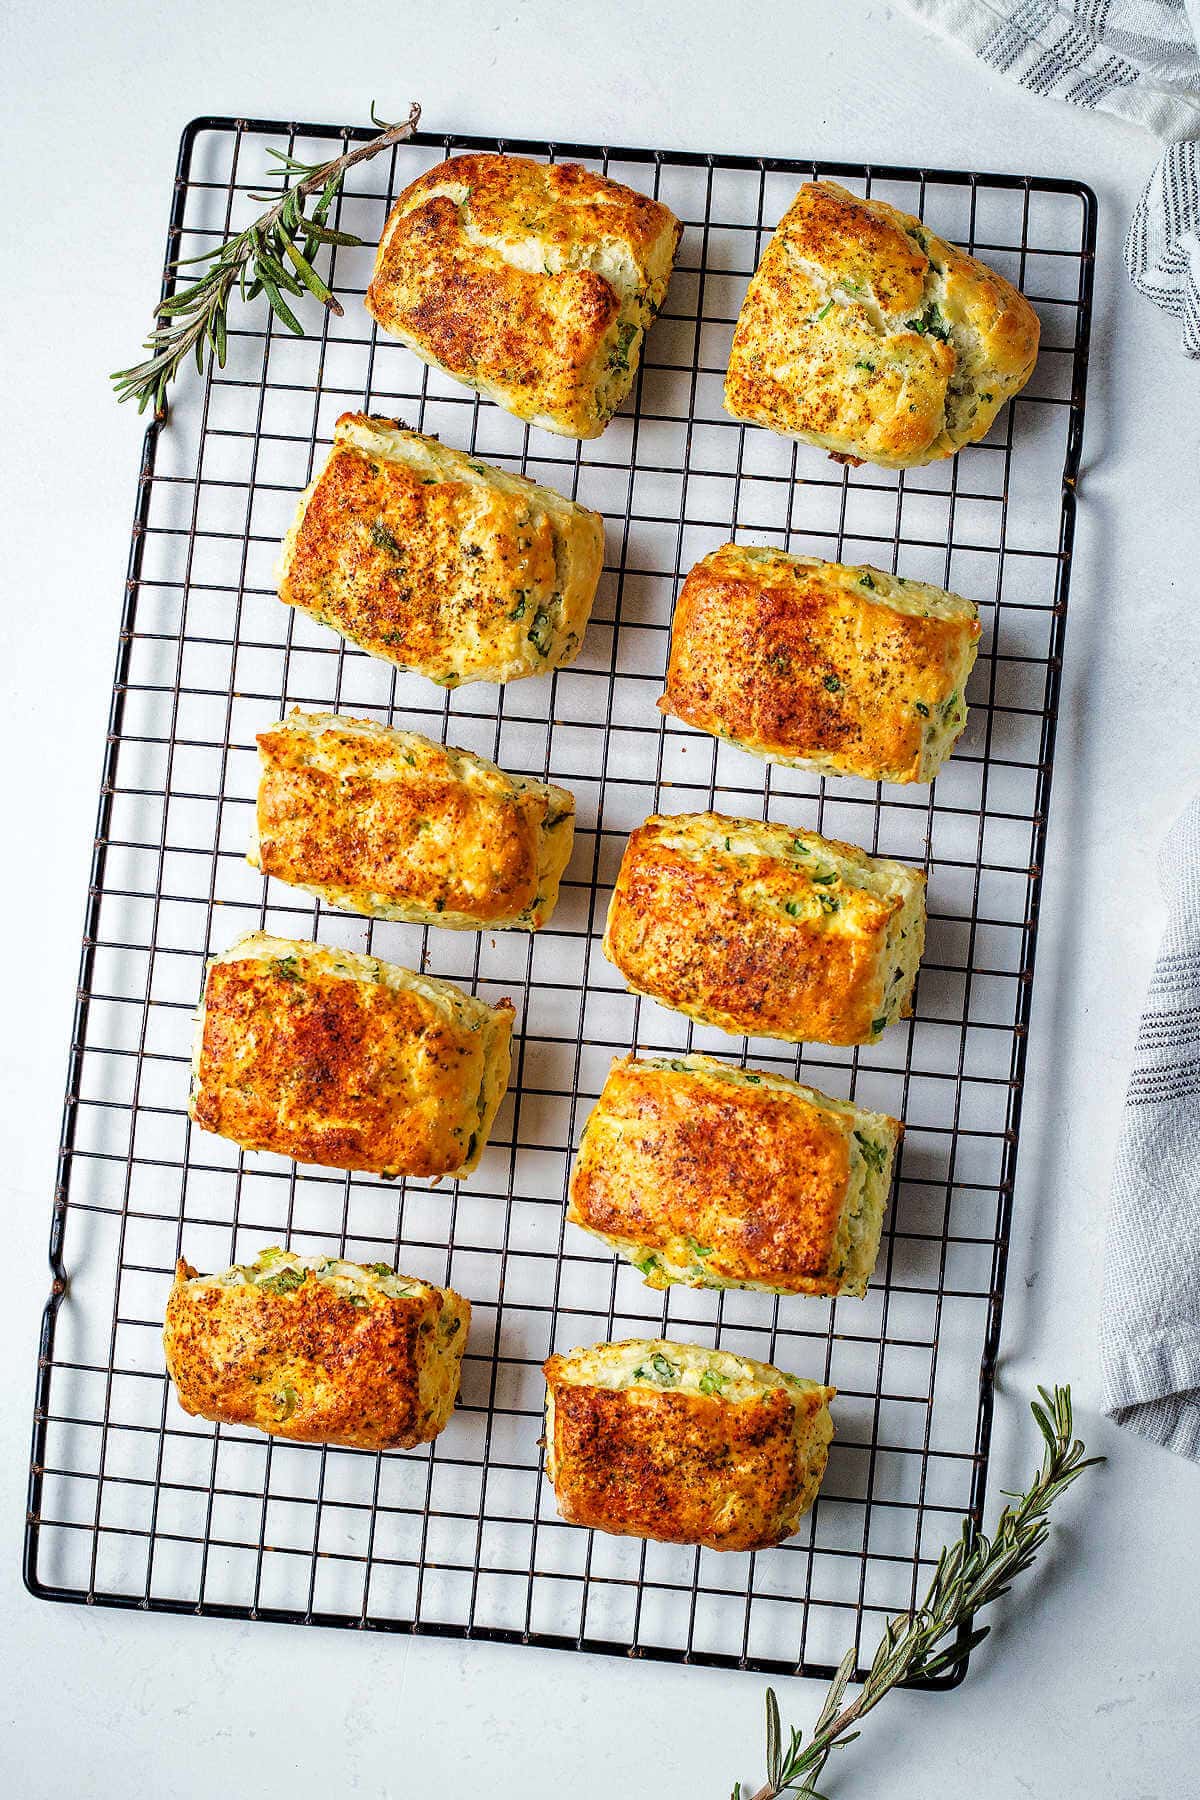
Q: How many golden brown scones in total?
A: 10